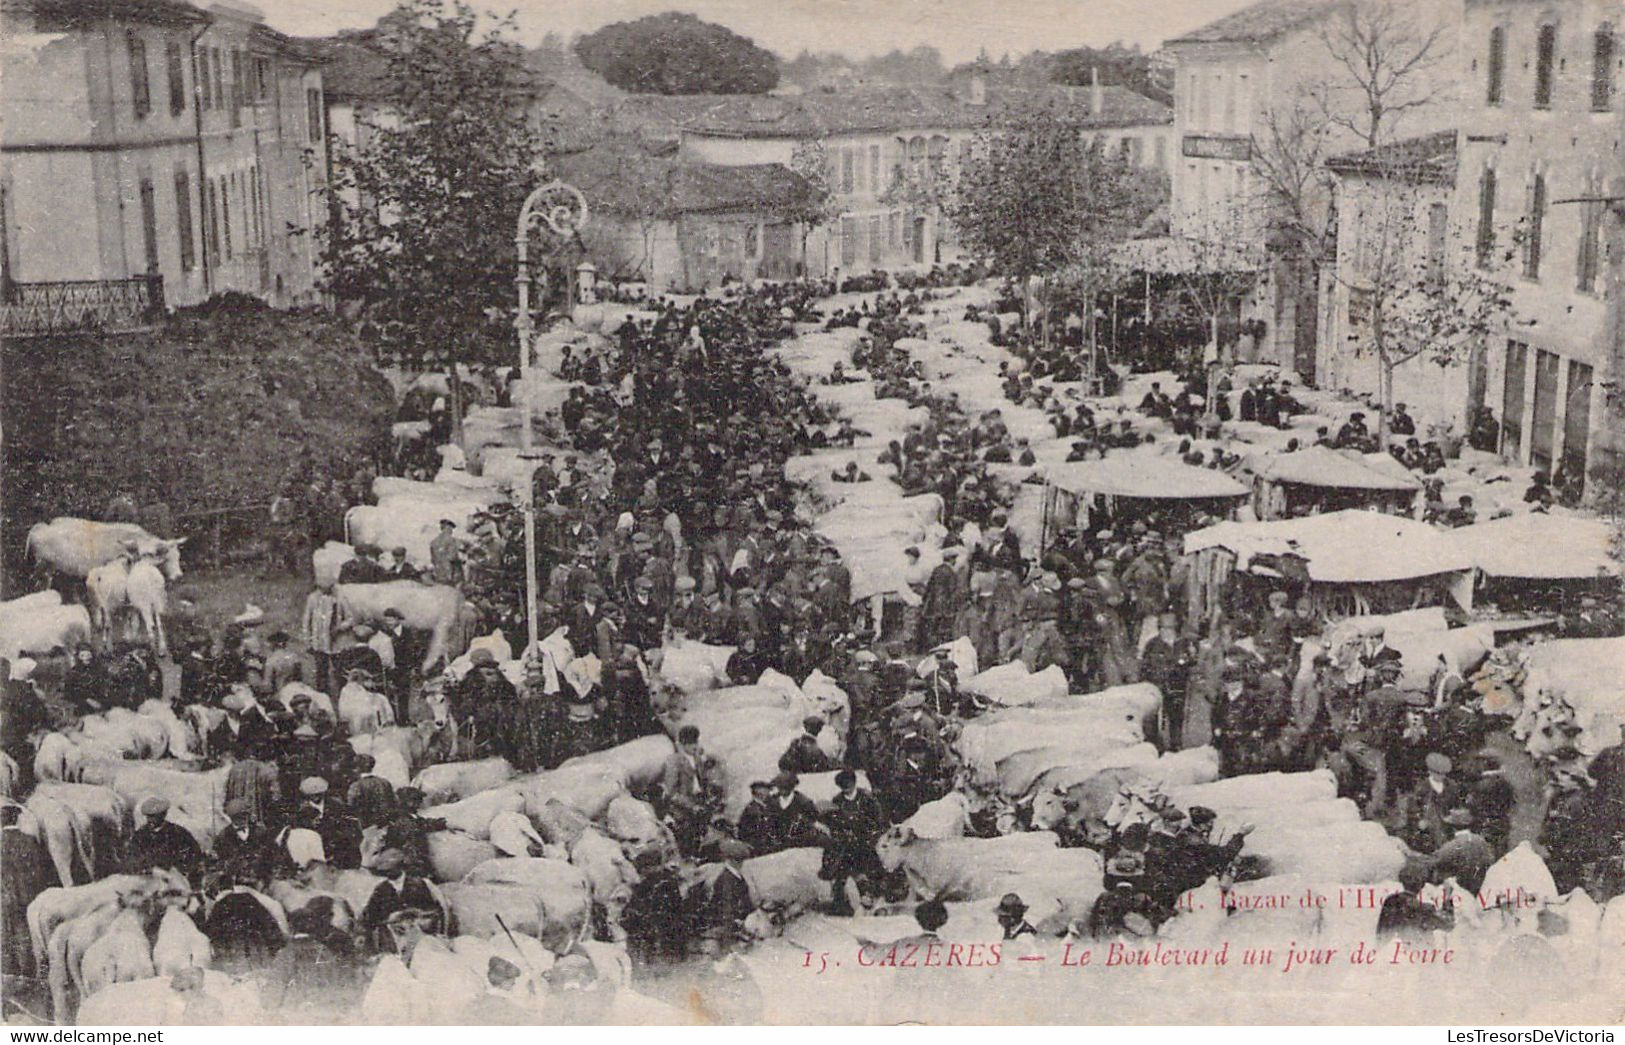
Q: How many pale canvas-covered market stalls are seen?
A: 4